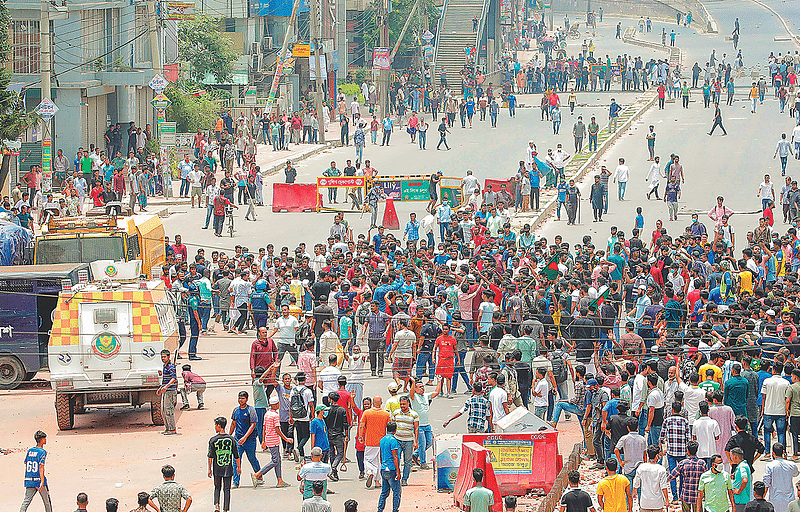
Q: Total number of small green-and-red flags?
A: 2